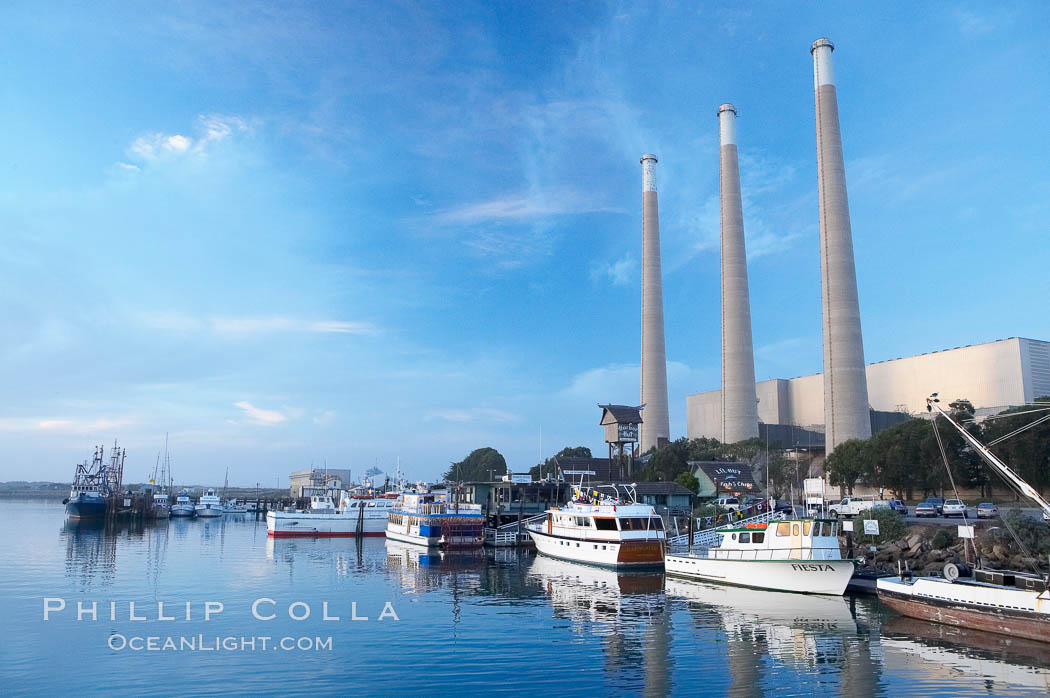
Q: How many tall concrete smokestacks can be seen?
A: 3